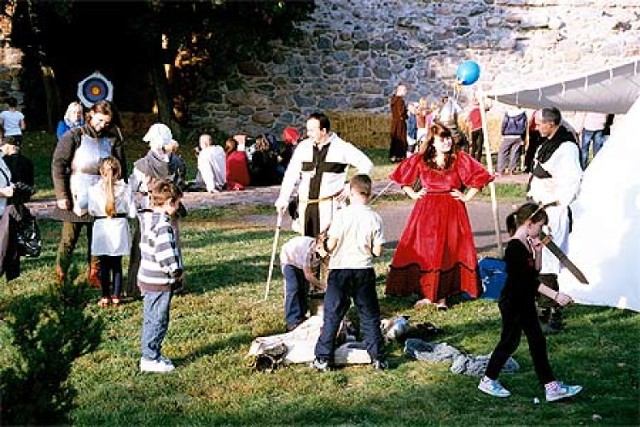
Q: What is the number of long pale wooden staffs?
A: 2